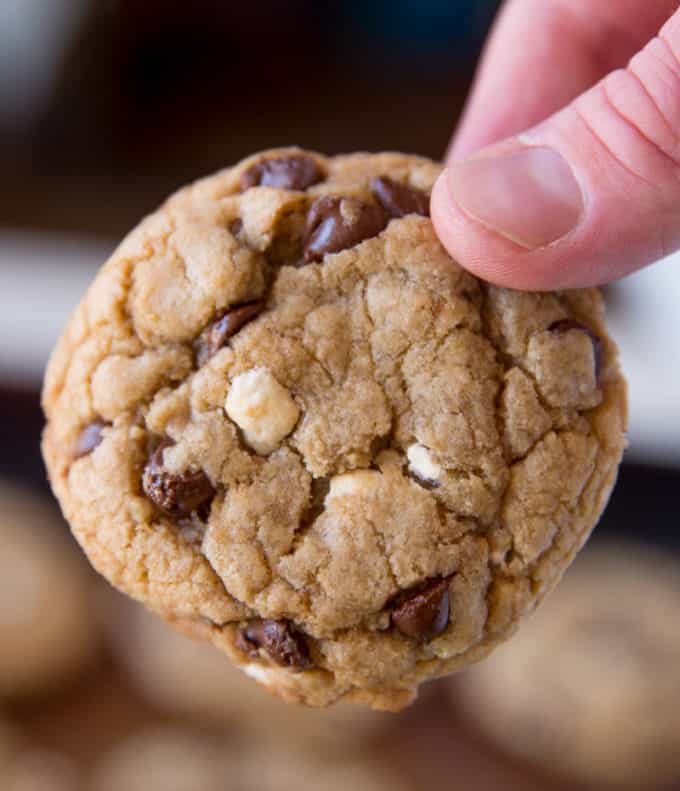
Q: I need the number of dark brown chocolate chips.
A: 9